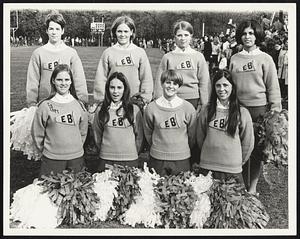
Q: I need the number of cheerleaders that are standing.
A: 4